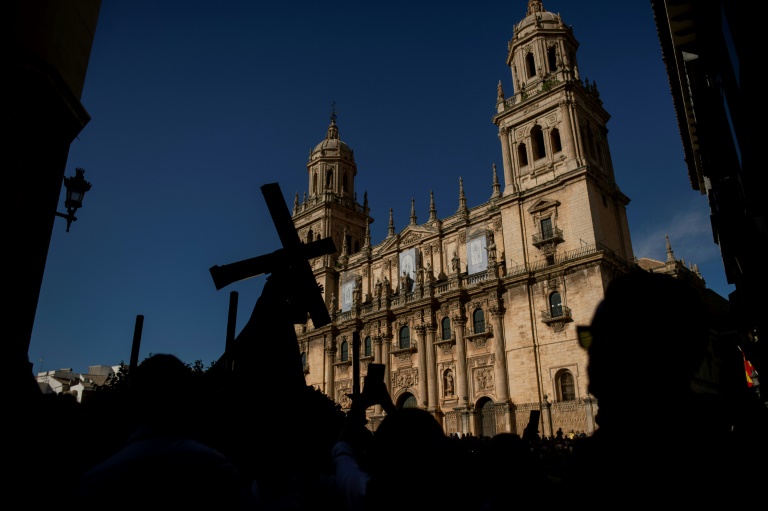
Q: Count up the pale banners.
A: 3